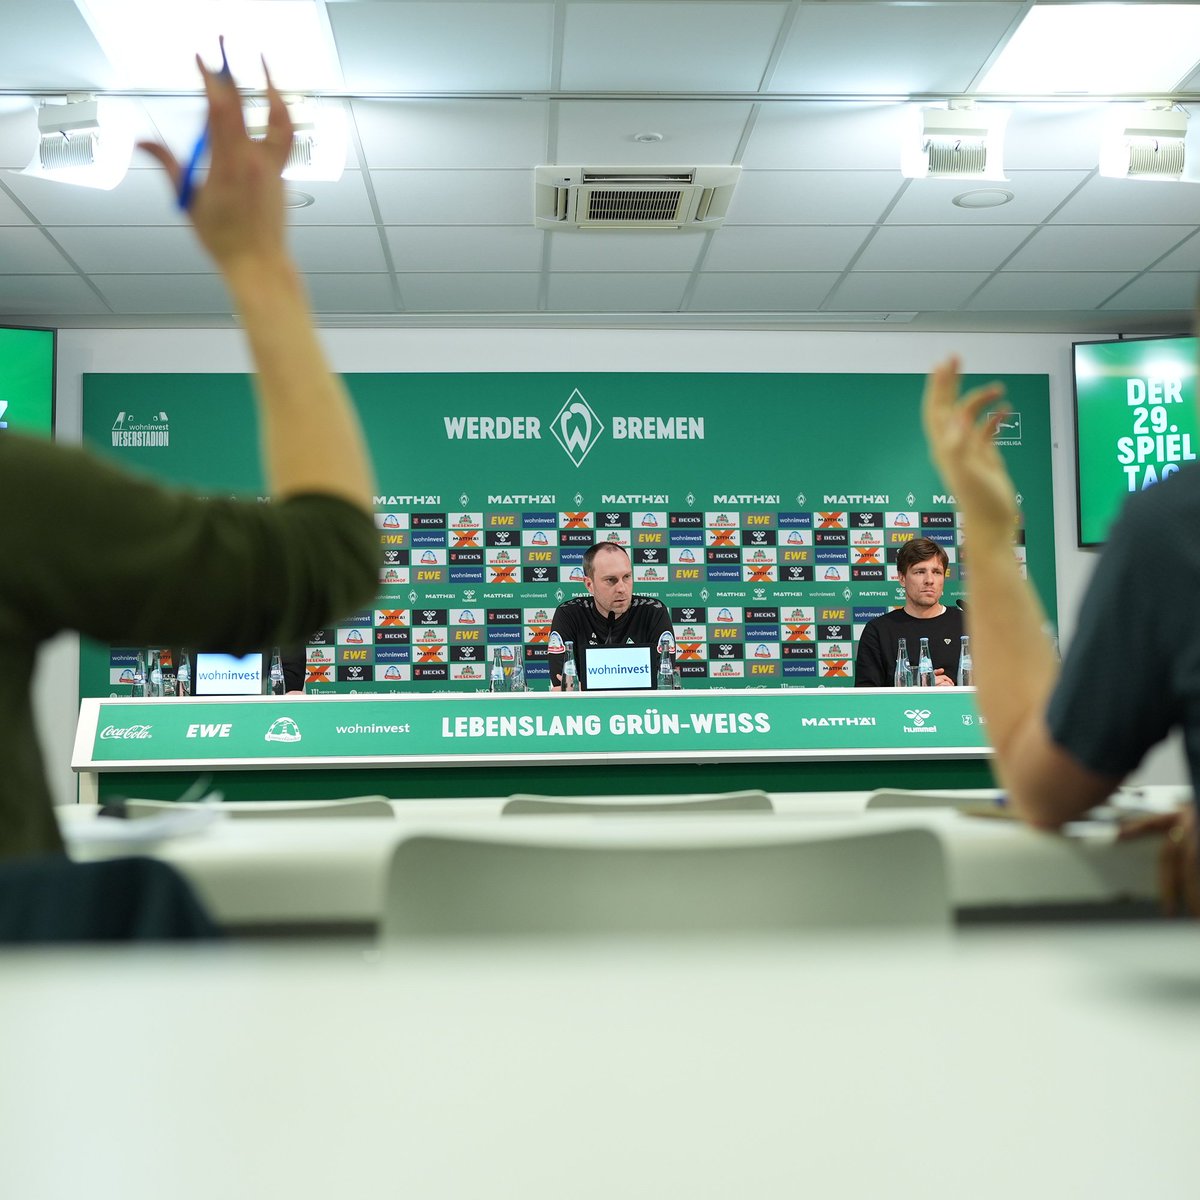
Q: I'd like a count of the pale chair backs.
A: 4